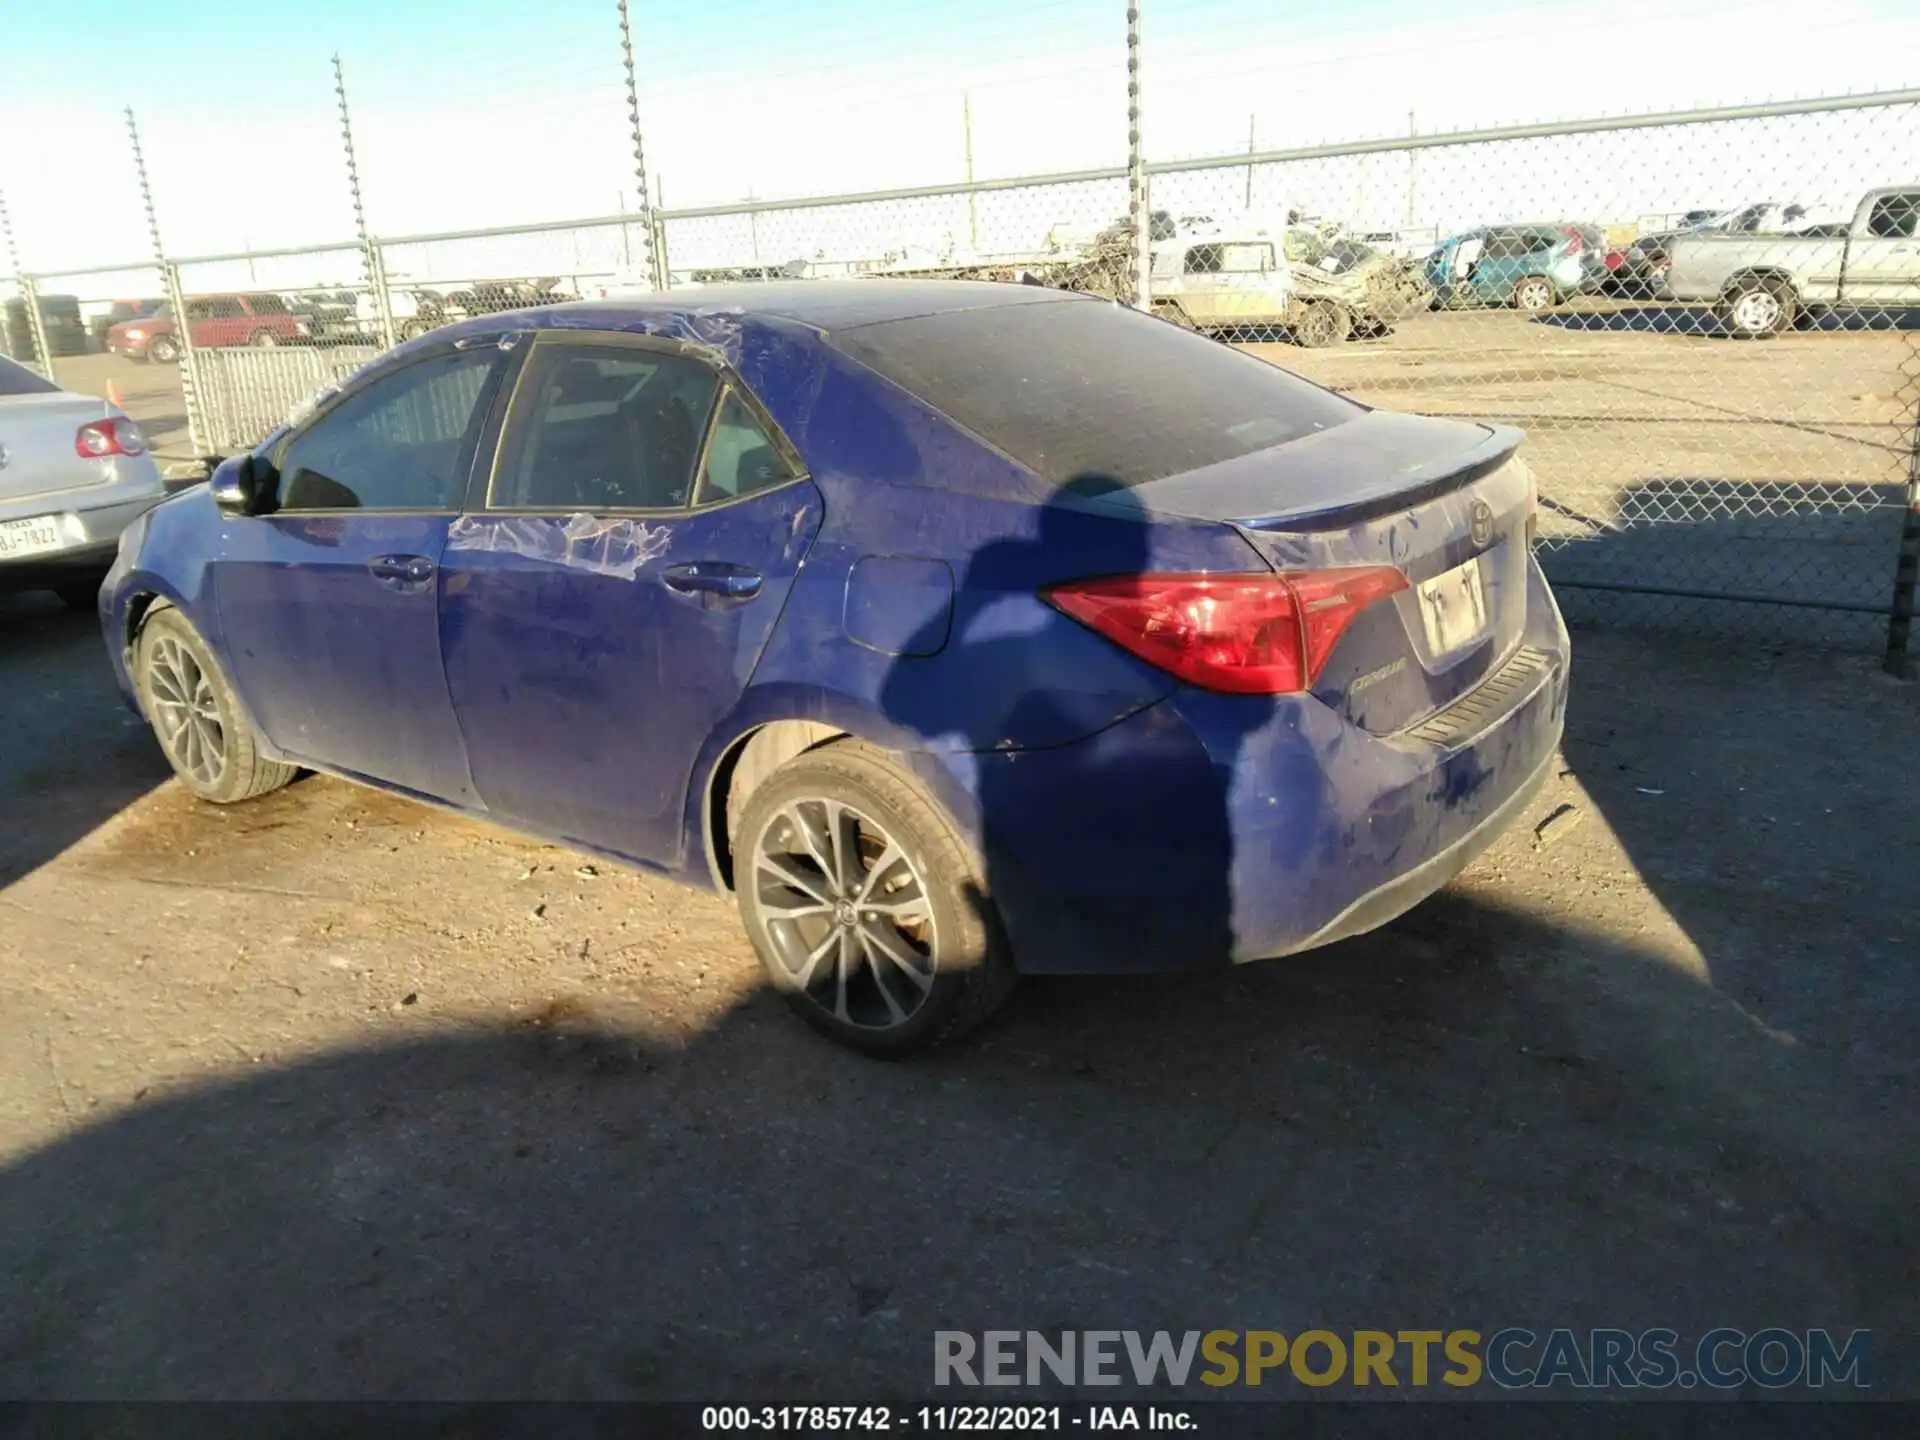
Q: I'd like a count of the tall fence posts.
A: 5